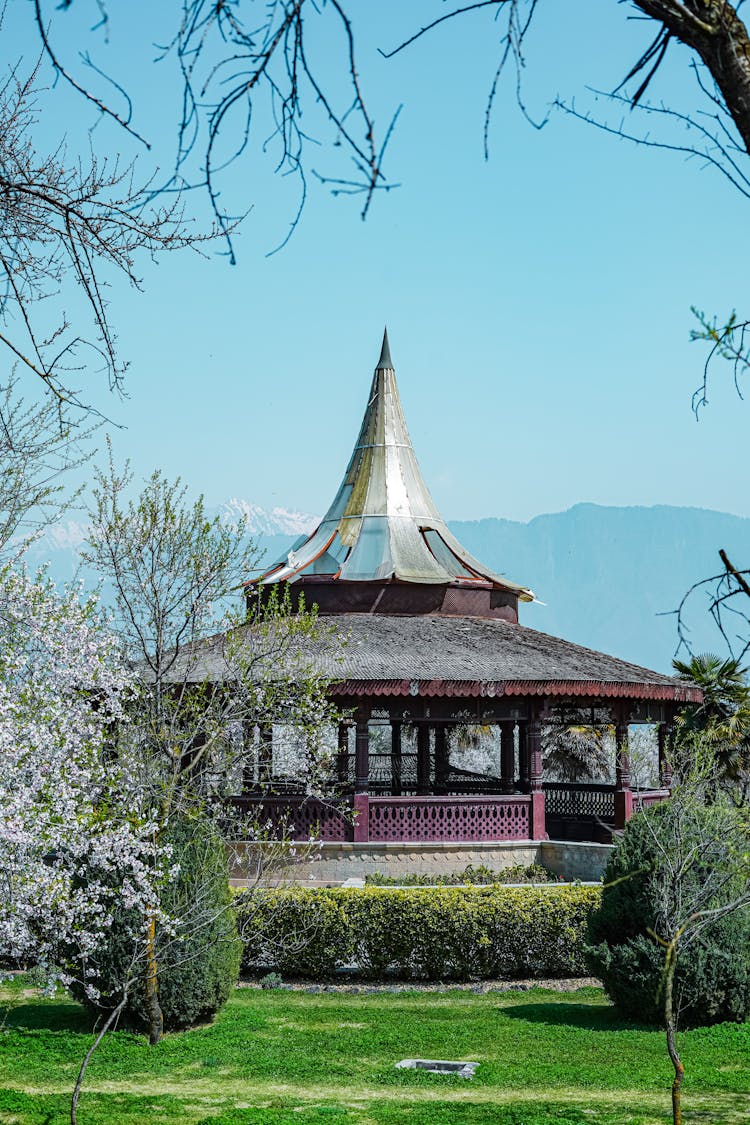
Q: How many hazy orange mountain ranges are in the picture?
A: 0